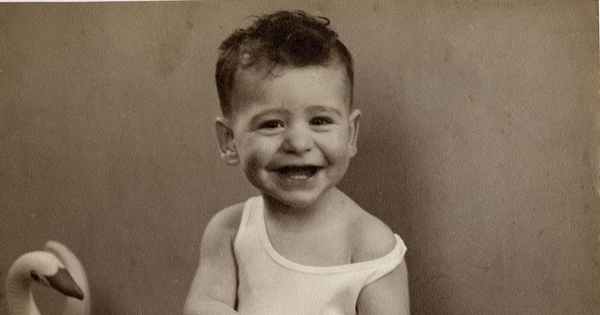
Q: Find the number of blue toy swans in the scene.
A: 0